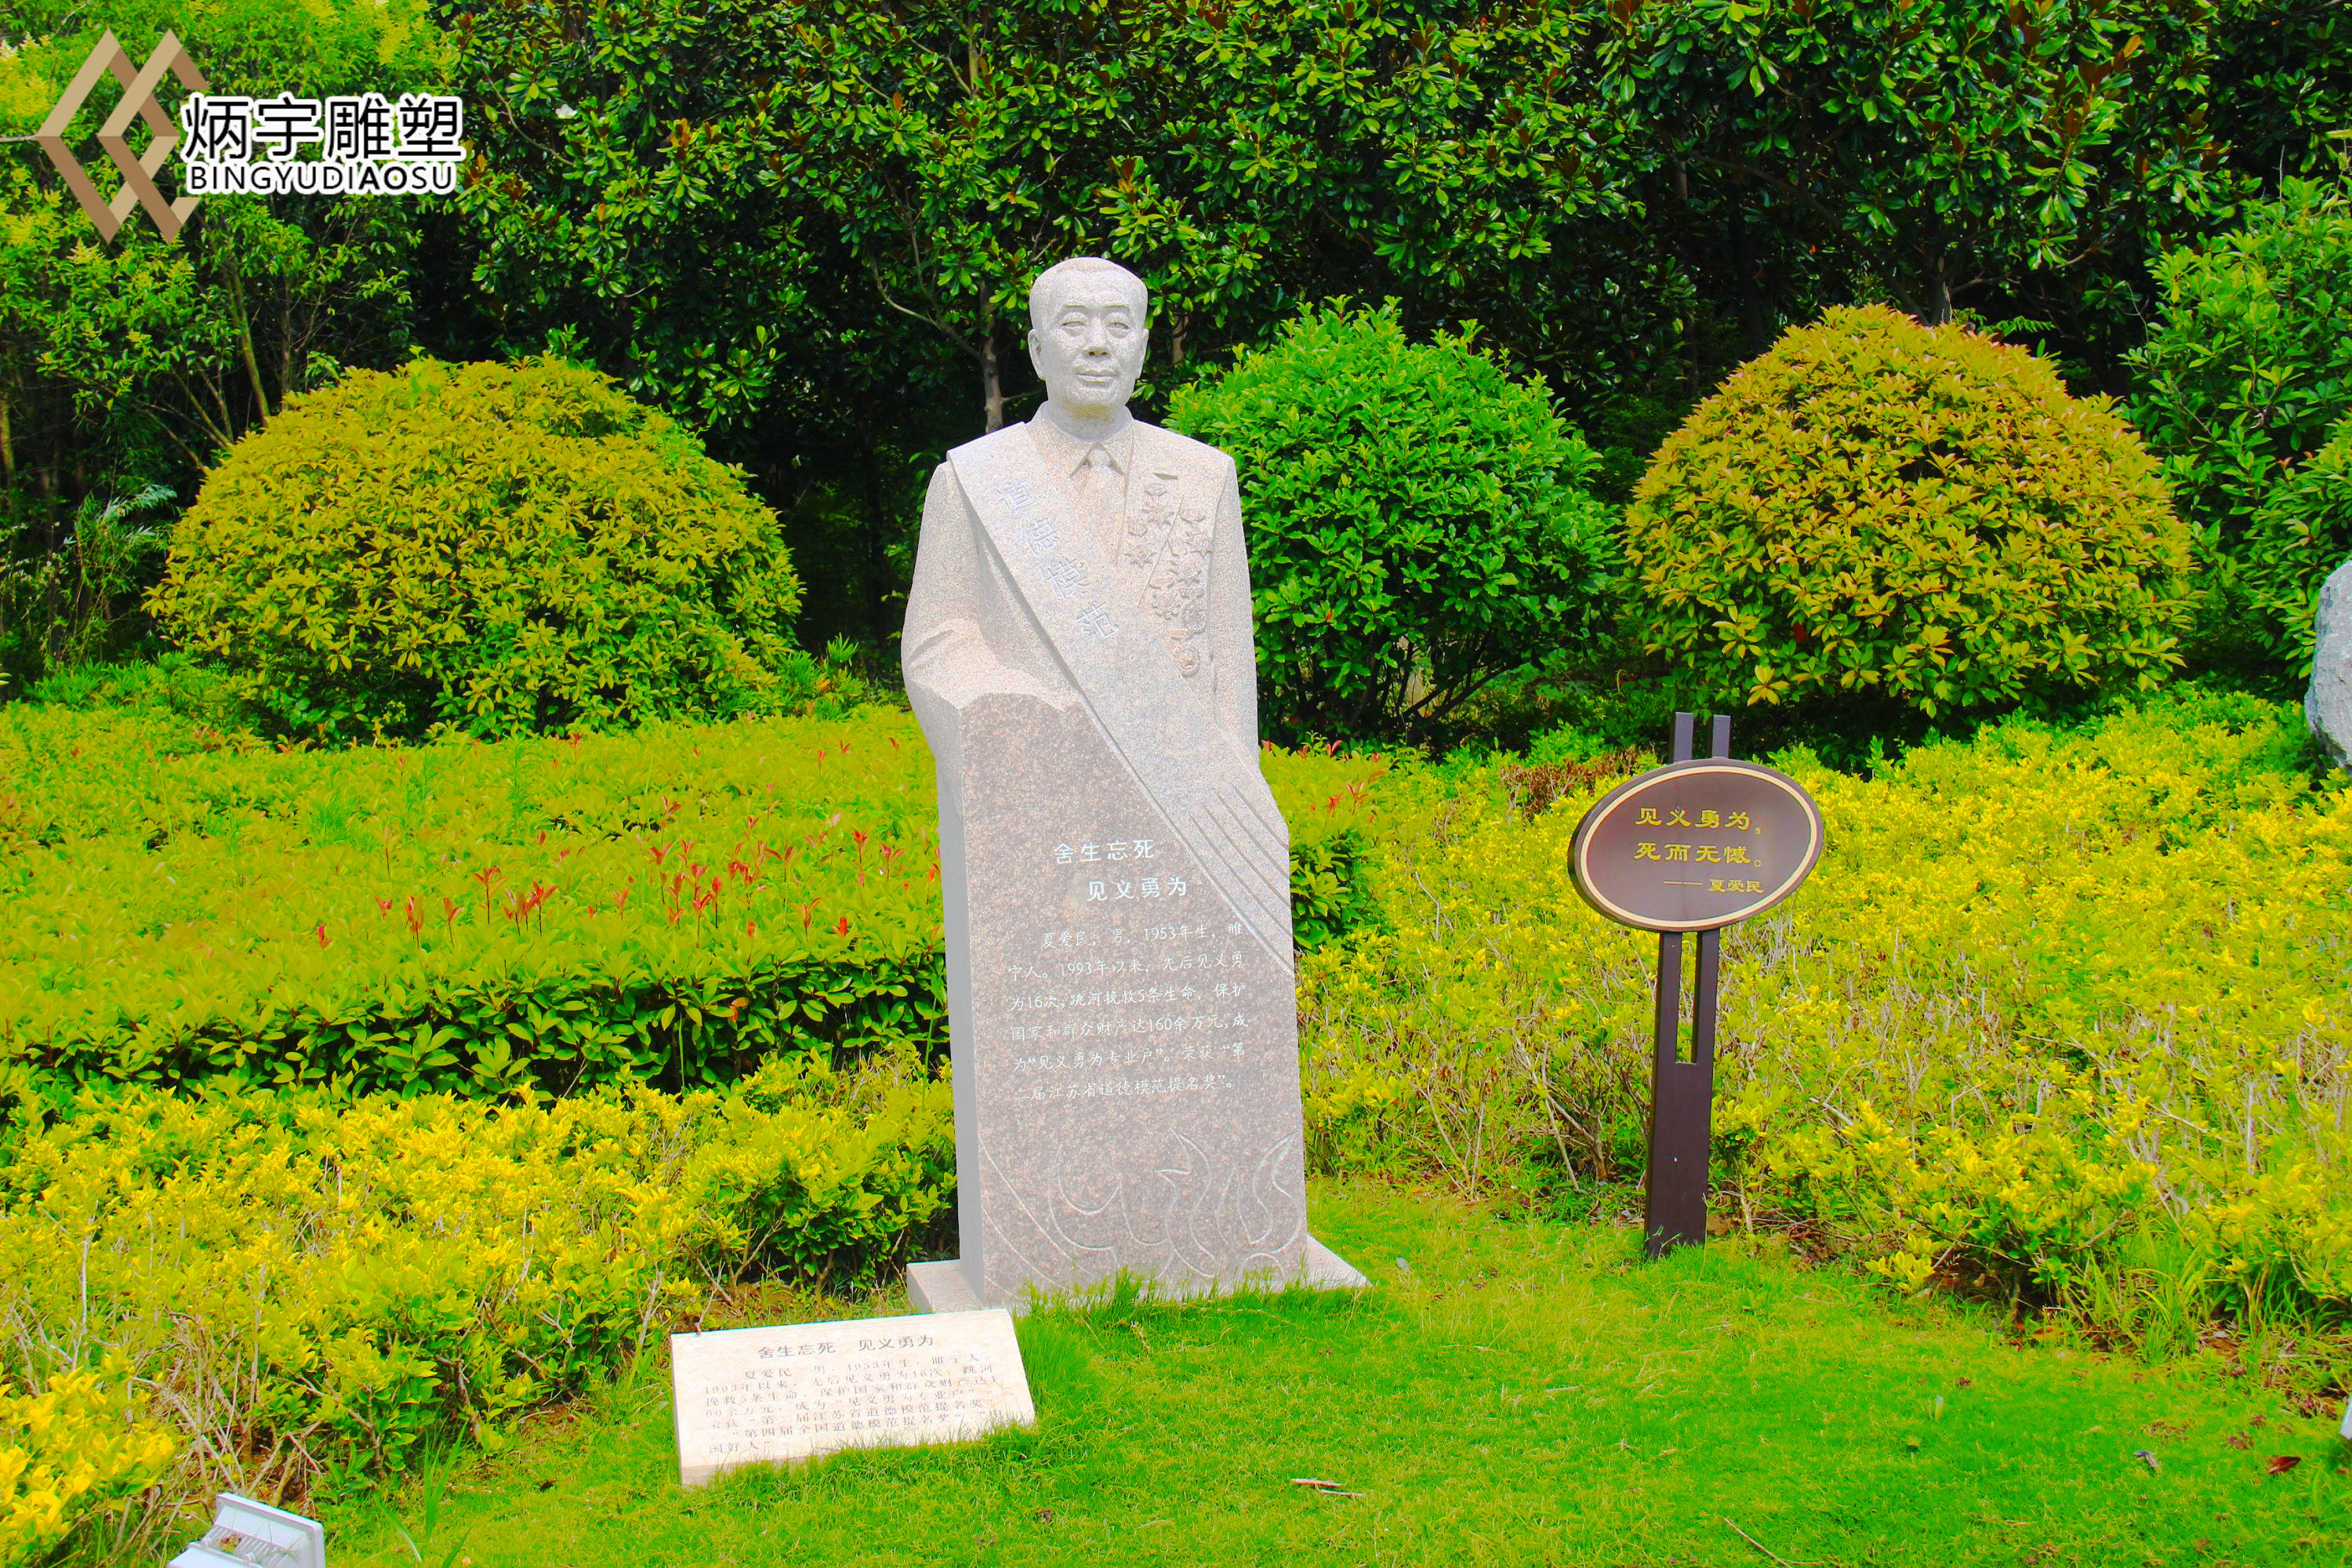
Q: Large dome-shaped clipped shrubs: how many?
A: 3